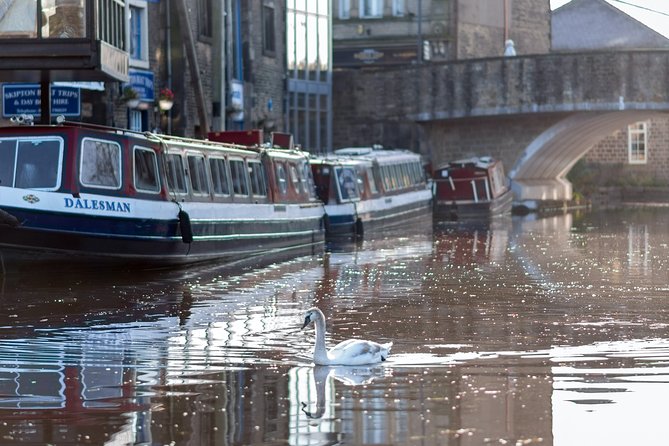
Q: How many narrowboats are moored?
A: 3